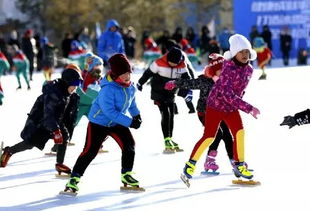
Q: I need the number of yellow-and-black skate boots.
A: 2